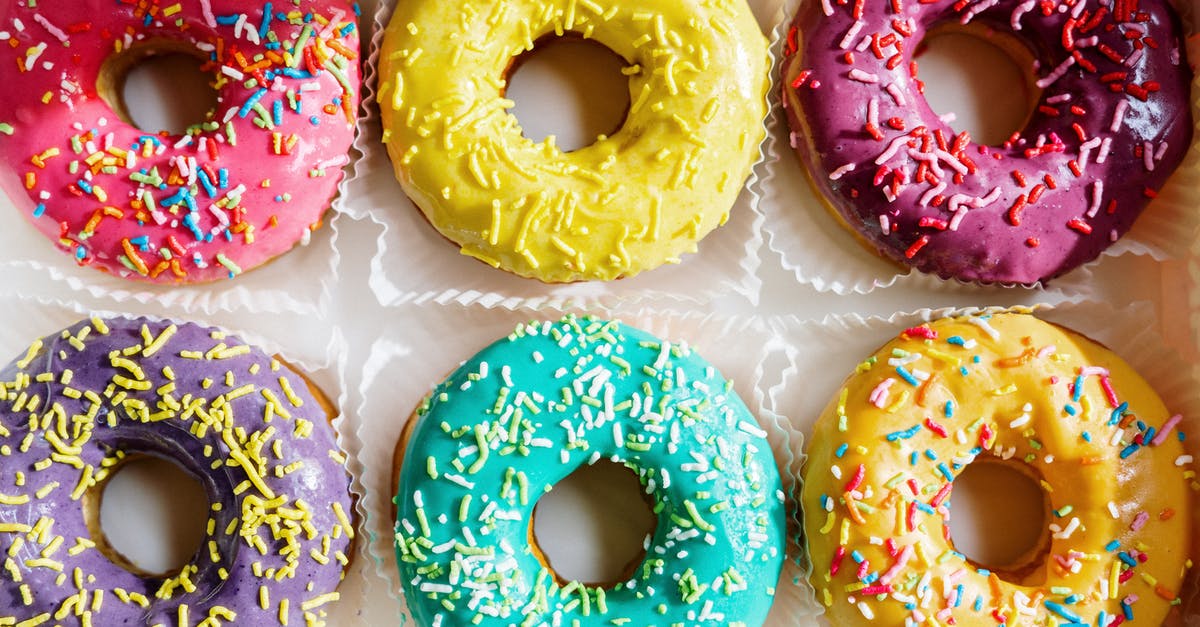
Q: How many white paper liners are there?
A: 6